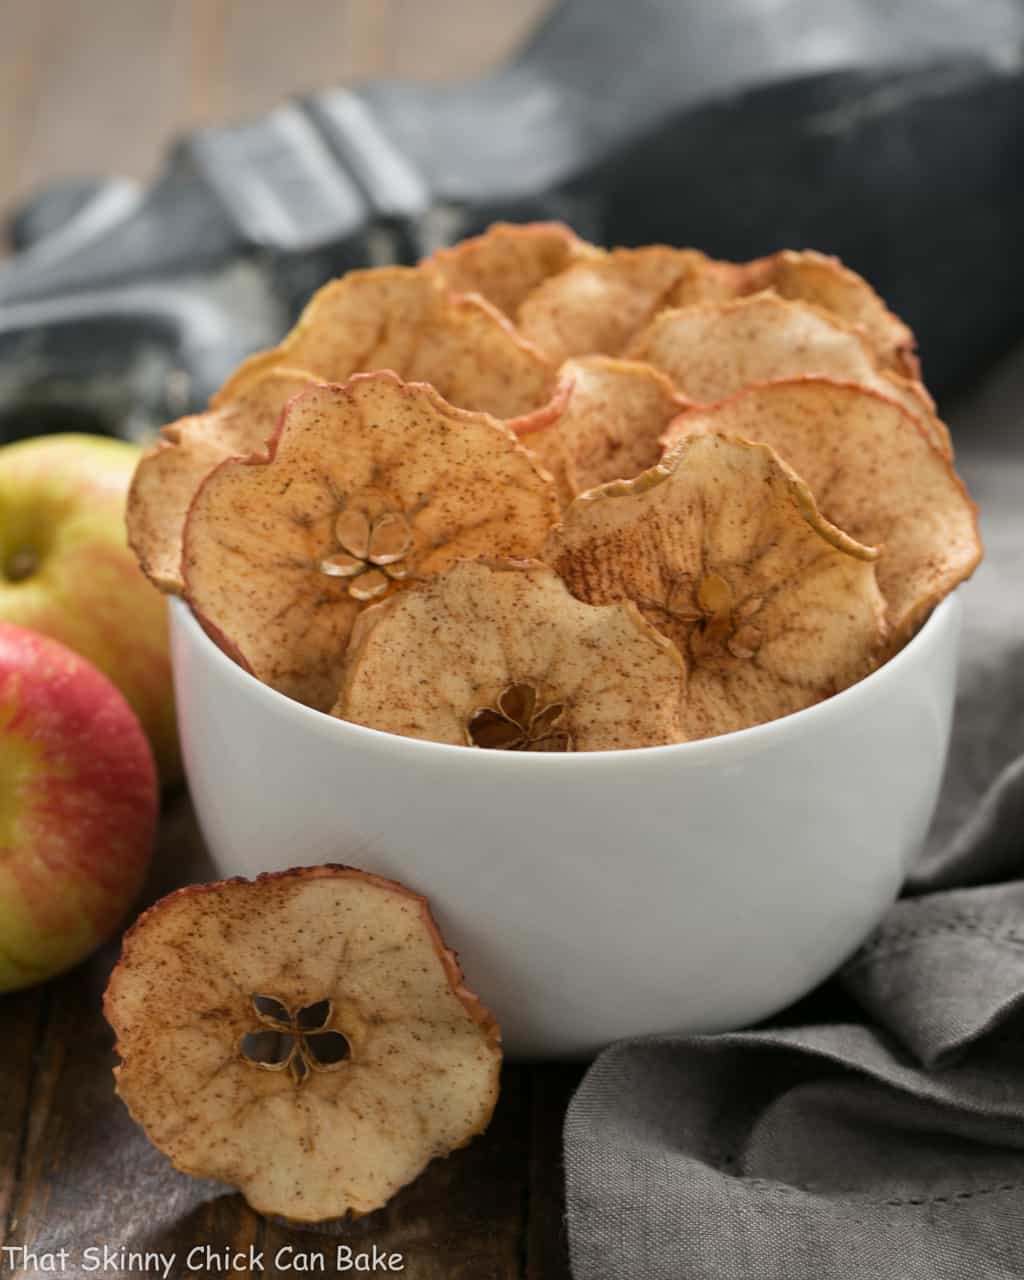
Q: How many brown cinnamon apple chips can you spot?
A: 12